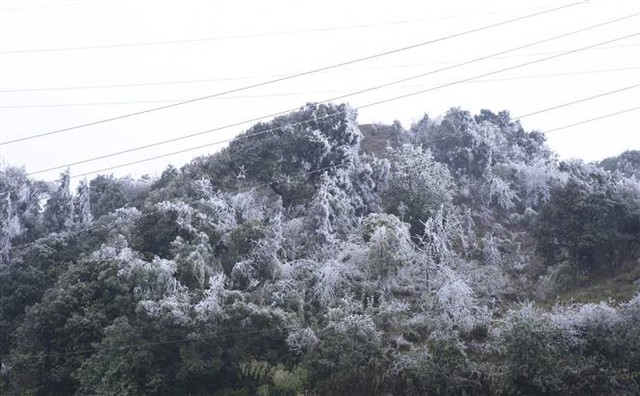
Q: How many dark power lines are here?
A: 5